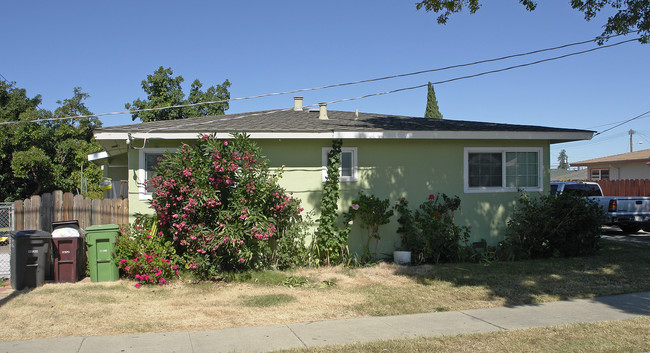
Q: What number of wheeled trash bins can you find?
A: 3